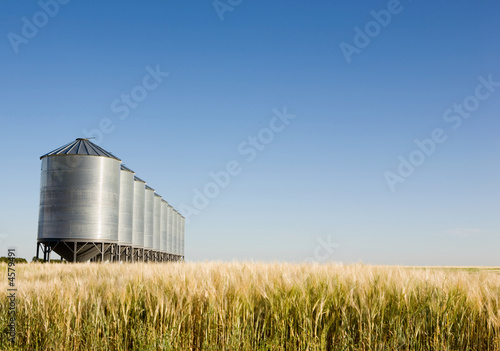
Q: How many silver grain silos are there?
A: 10